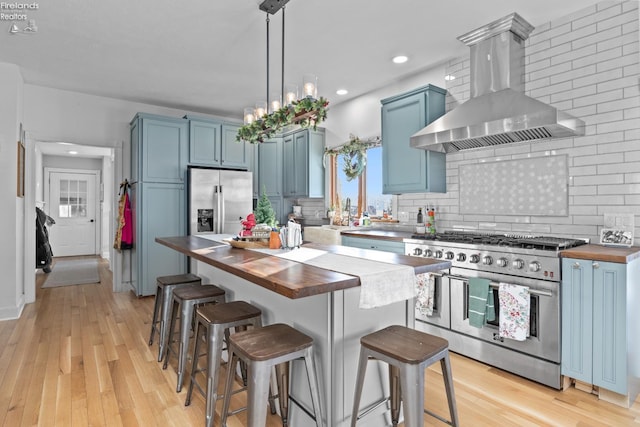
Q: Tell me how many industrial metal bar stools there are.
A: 5